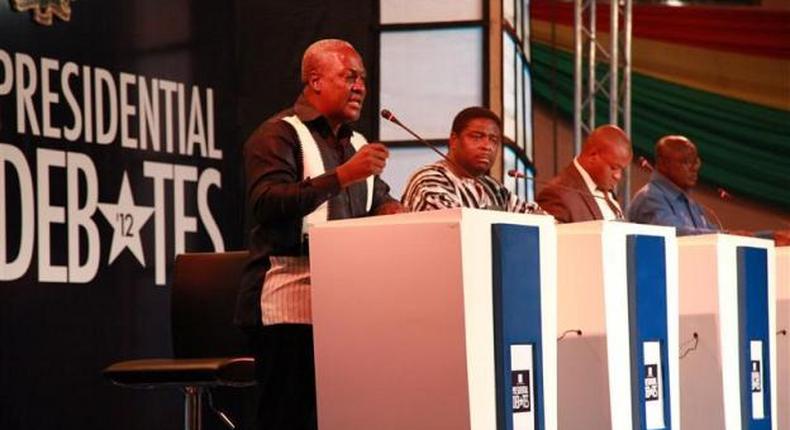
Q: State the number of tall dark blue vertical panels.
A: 3